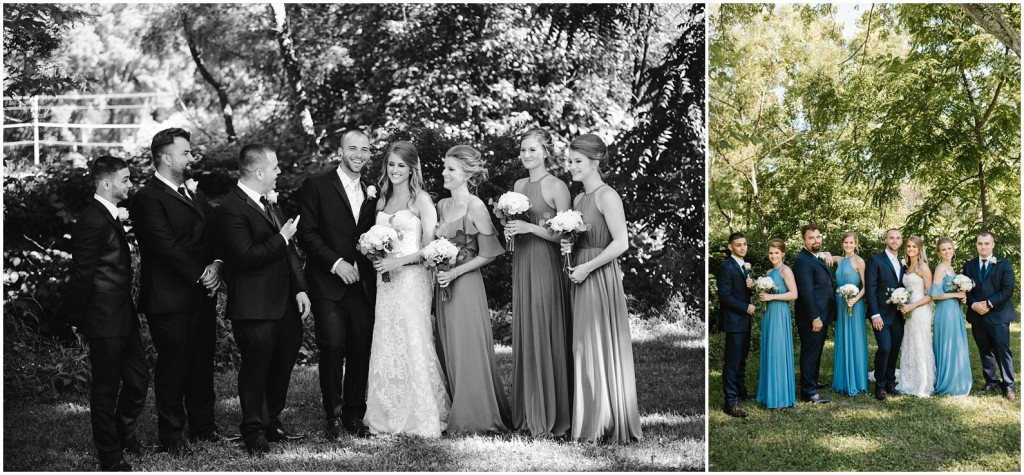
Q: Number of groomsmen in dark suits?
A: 3